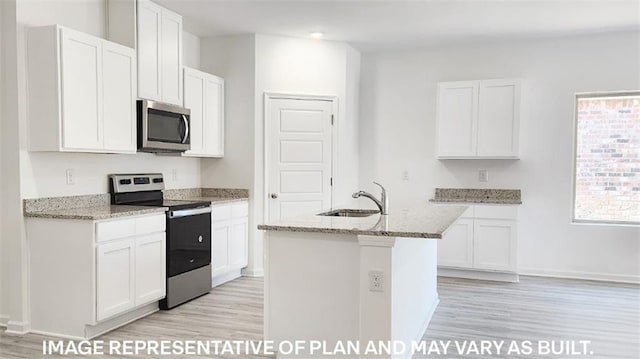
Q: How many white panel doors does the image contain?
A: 1